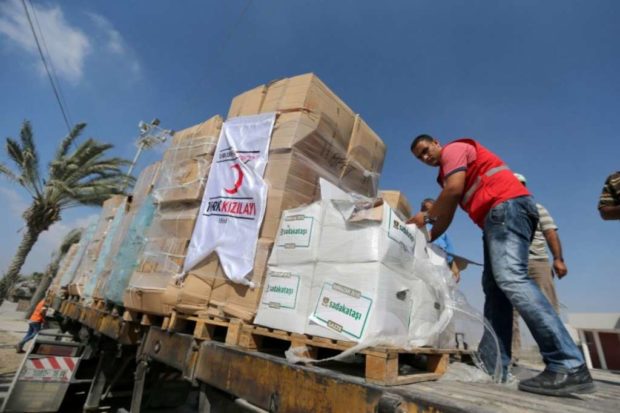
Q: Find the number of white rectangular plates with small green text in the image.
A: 4